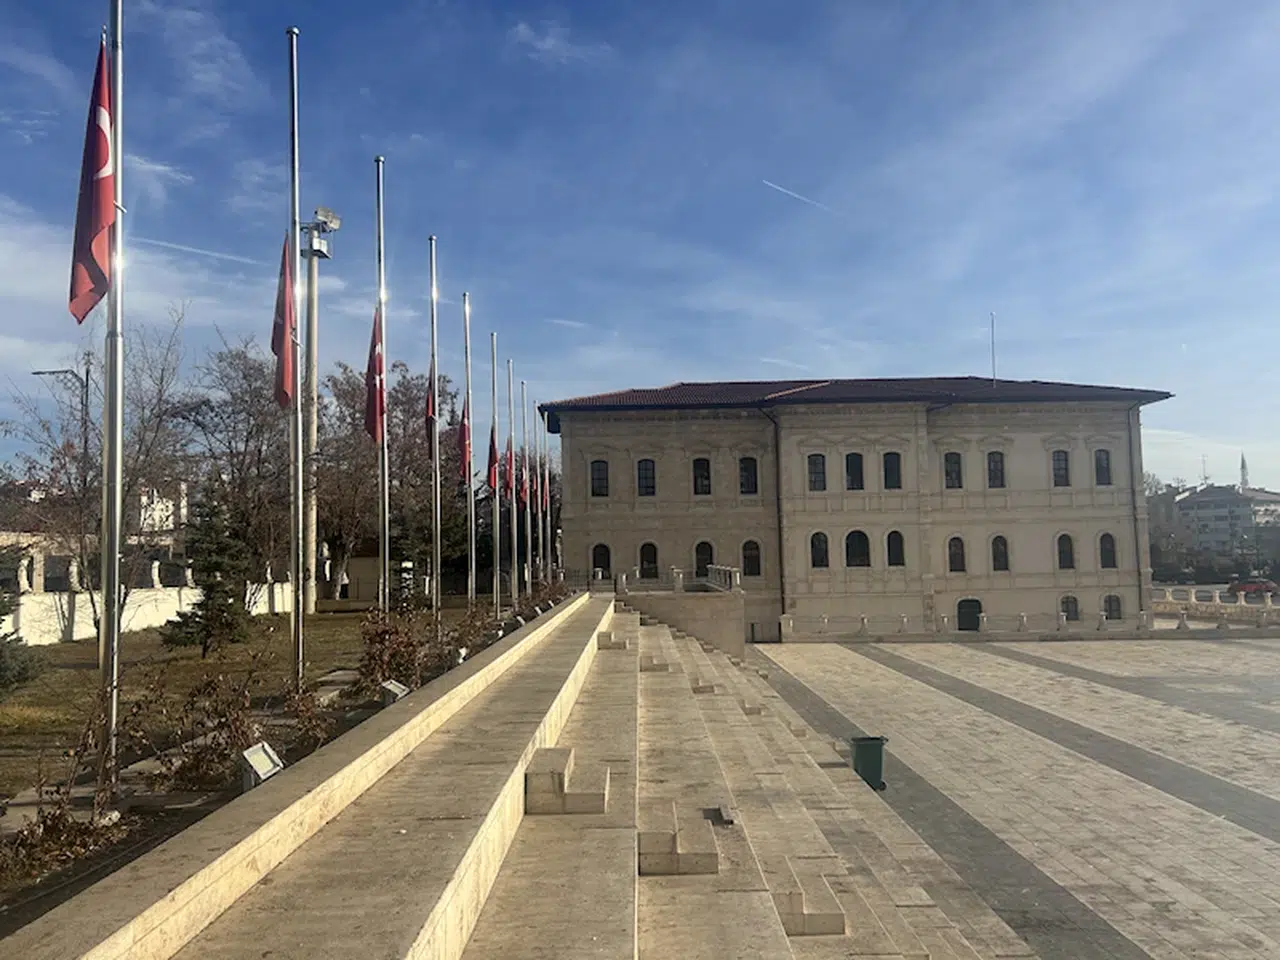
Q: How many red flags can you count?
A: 10